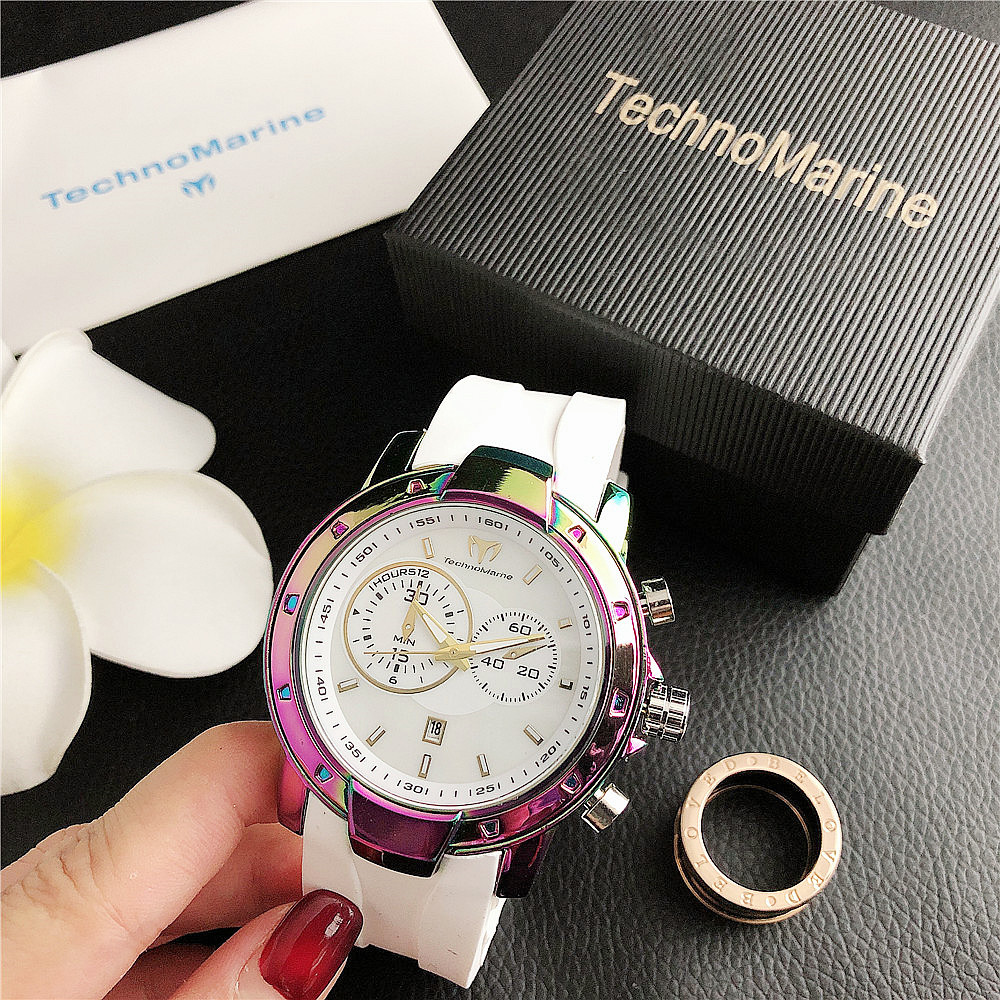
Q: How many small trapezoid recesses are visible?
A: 10